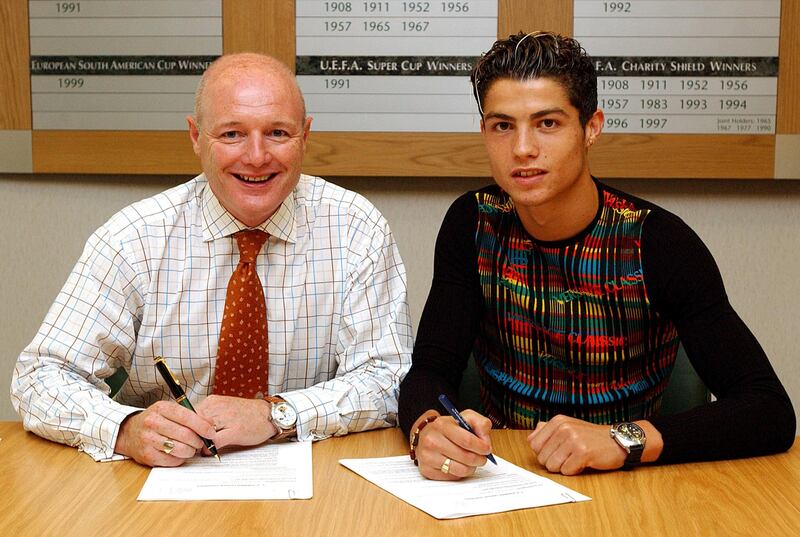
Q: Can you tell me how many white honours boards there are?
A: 3